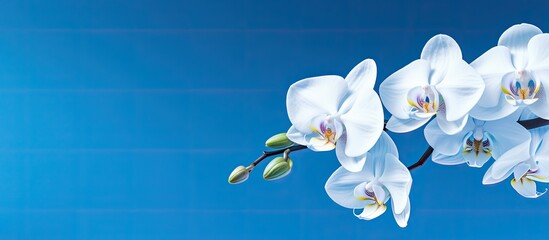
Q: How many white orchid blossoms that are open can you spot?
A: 6